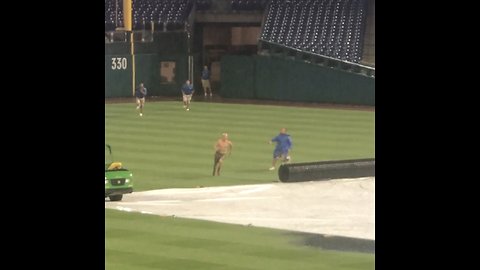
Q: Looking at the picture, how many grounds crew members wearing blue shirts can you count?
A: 4